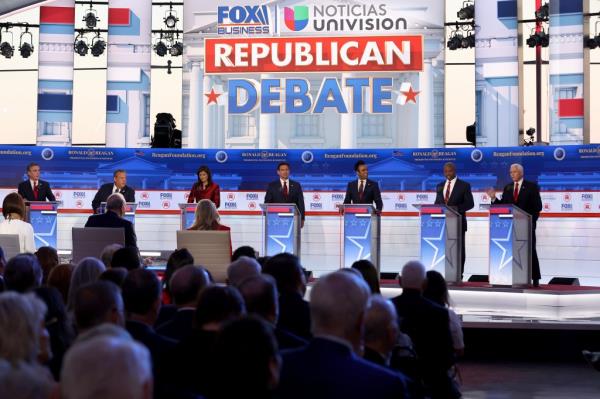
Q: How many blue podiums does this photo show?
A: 7